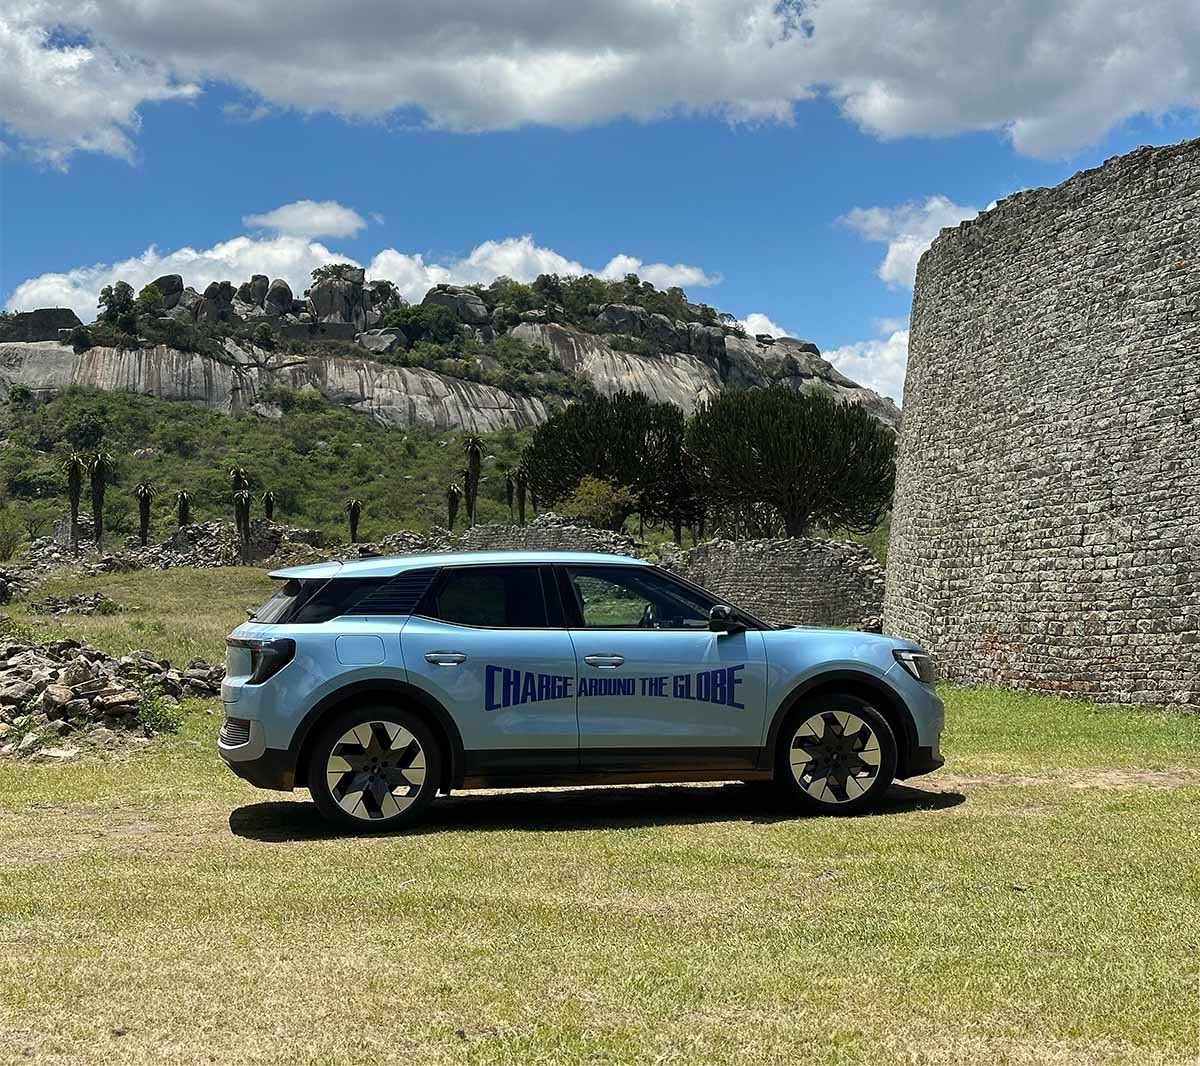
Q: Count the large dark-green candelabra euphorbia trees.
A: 2